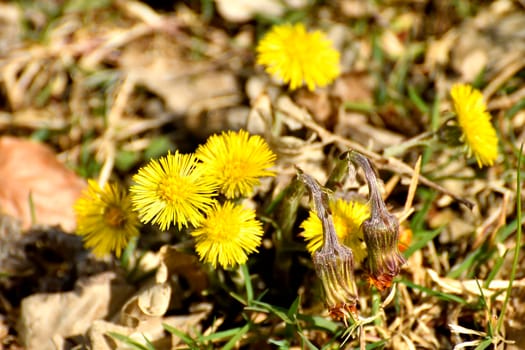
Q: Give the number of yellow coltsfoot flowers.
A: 7